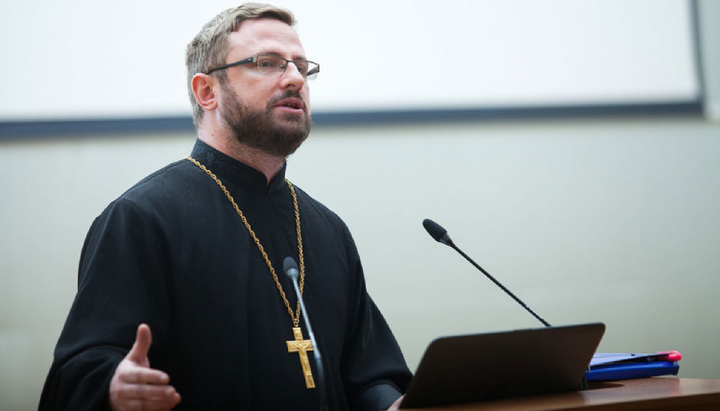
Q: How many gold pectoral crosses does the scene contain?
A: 1